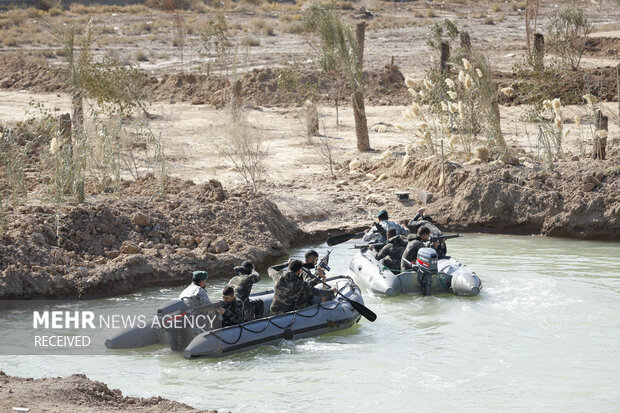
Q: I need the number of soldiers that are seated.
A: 9